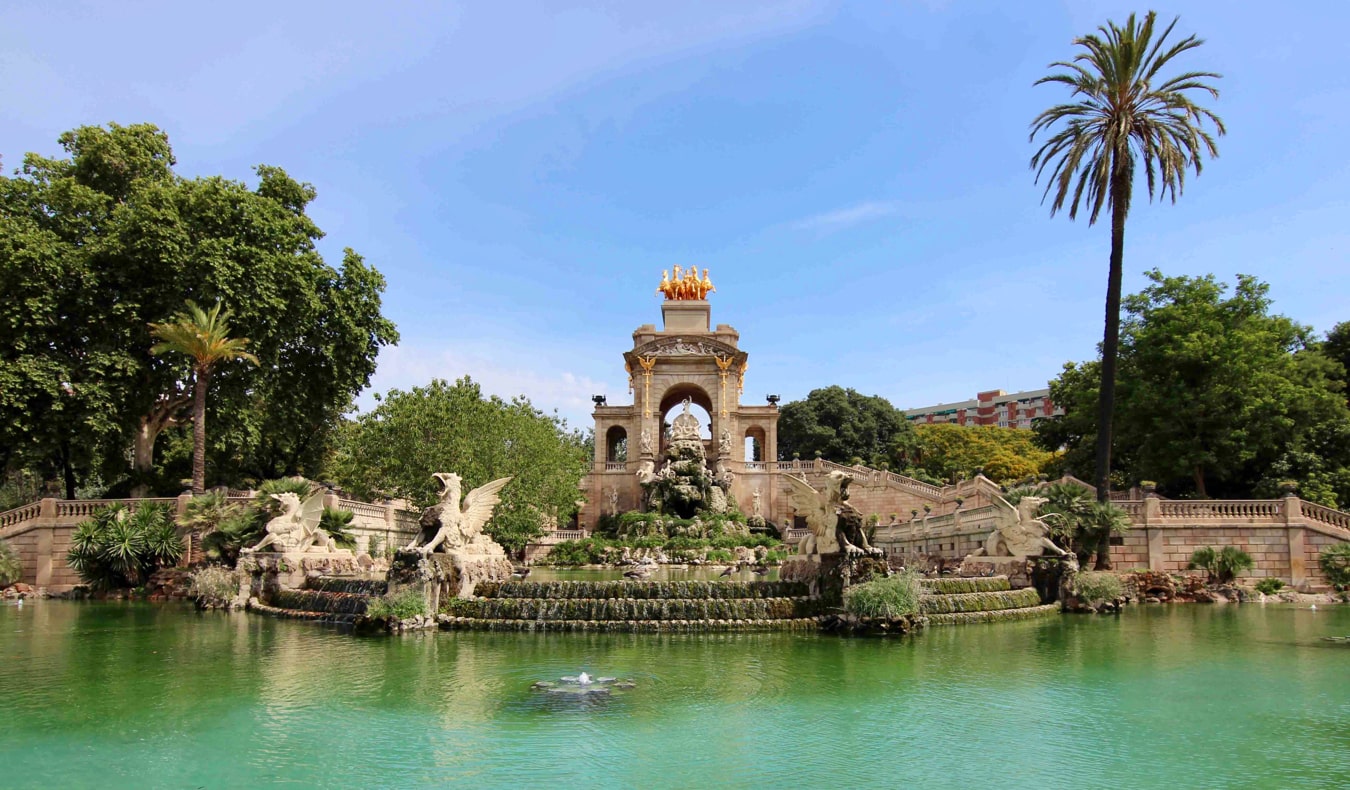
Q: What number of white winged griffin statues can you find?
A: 4